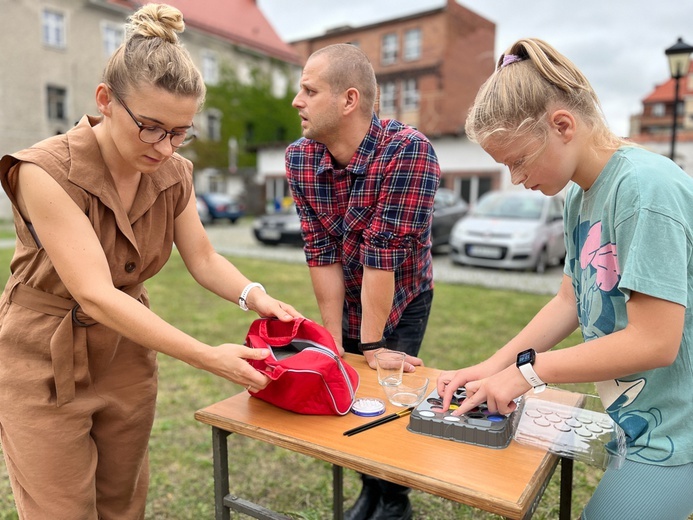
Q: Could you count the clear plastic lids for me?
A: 1